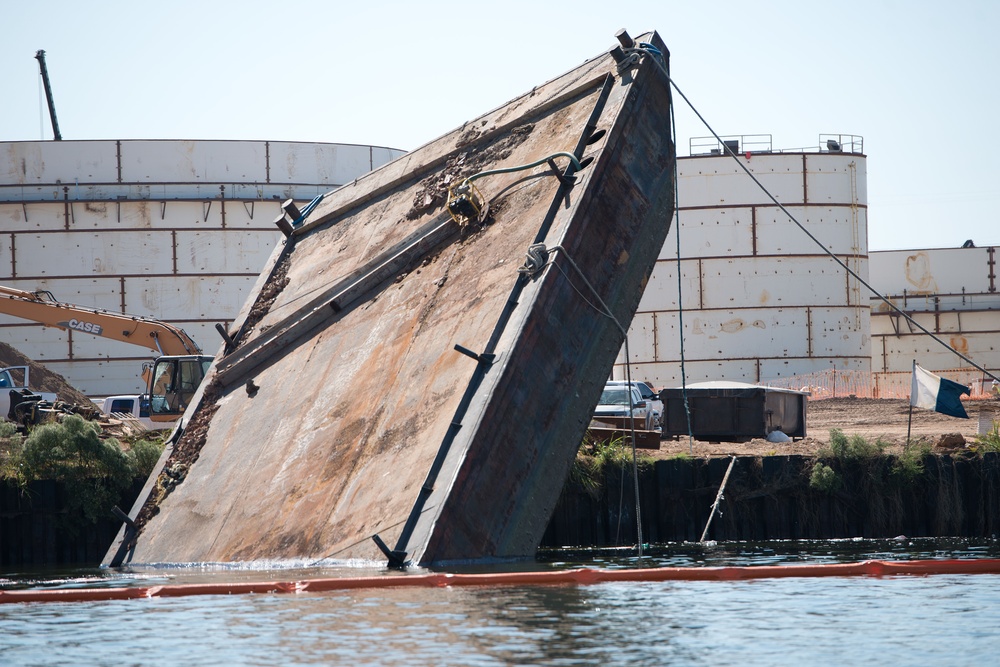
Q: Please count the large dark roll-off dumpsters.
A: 1